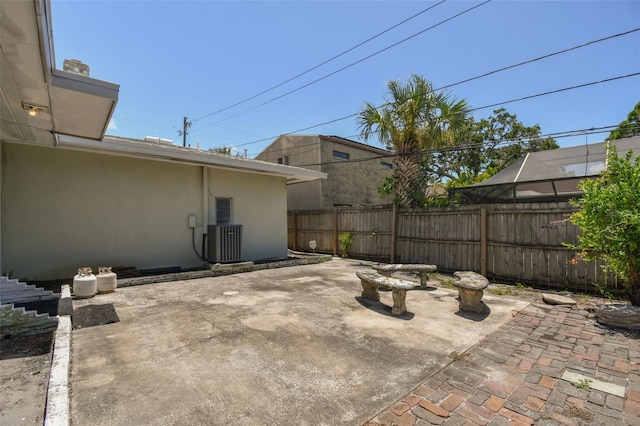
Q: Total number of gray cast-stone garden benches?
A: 3